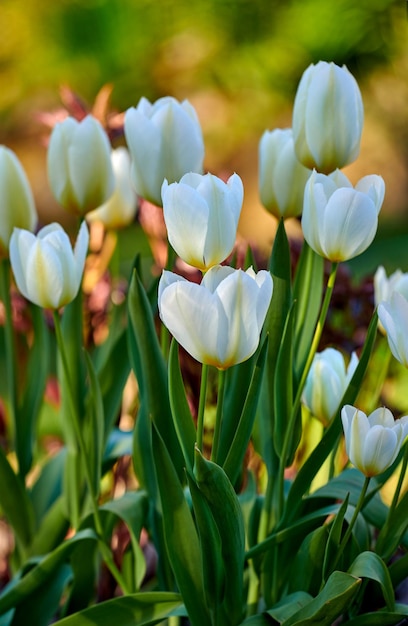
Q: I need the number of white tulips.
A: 14